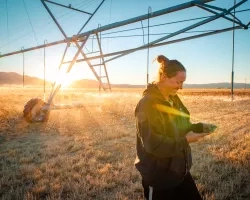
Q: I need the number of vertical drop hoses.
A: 5